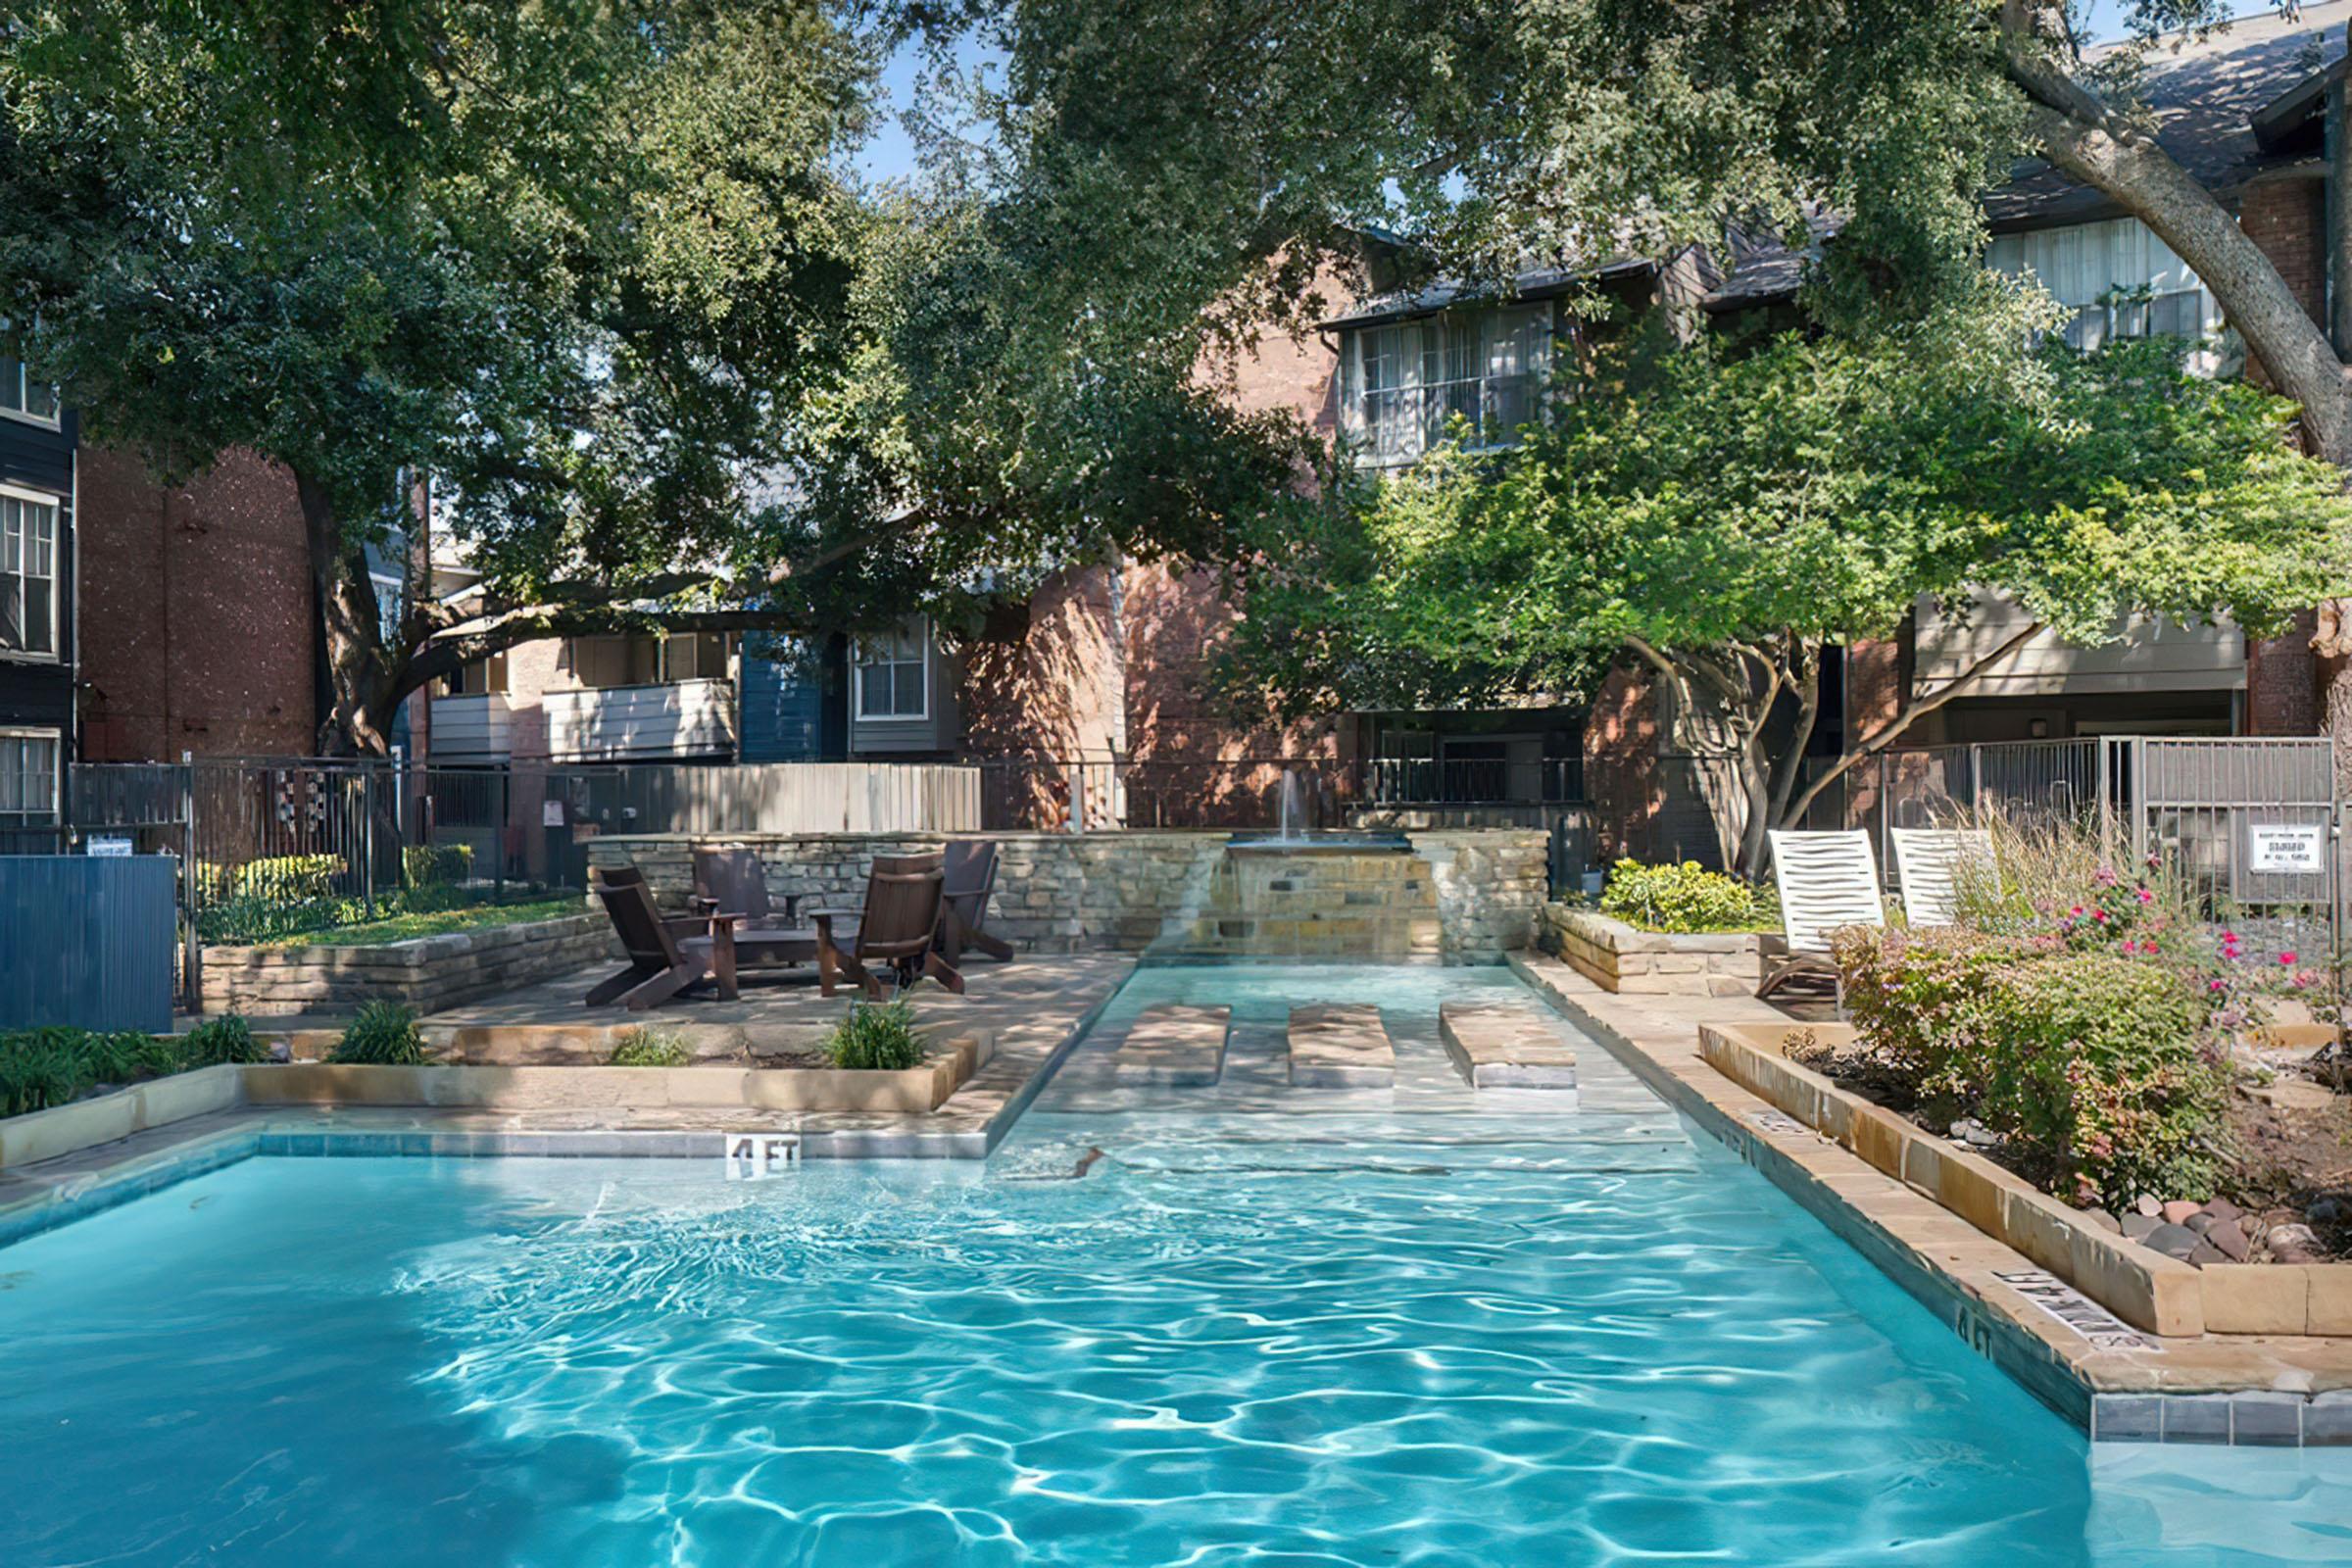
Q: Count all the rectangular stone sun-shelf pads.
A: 3